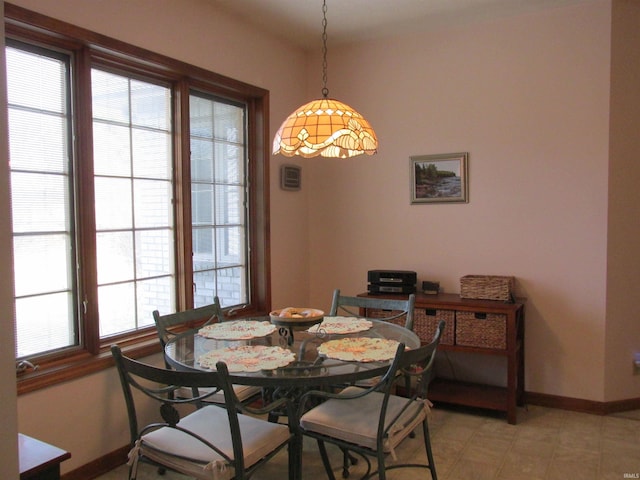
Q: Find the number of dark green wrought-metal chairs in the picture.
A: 4